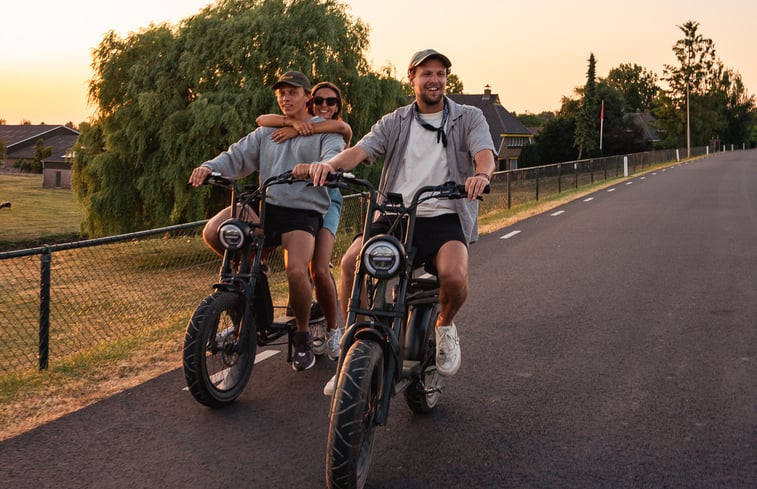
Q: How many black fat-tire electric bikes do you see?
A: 2